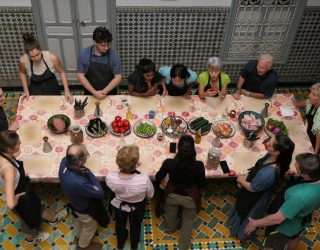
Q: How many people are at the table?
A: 14